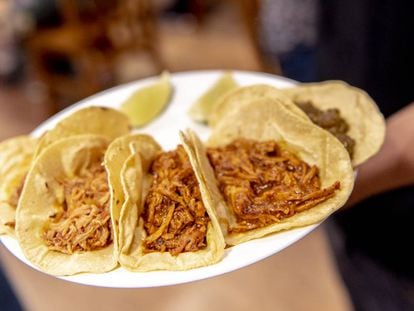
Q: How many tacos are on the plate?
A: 5